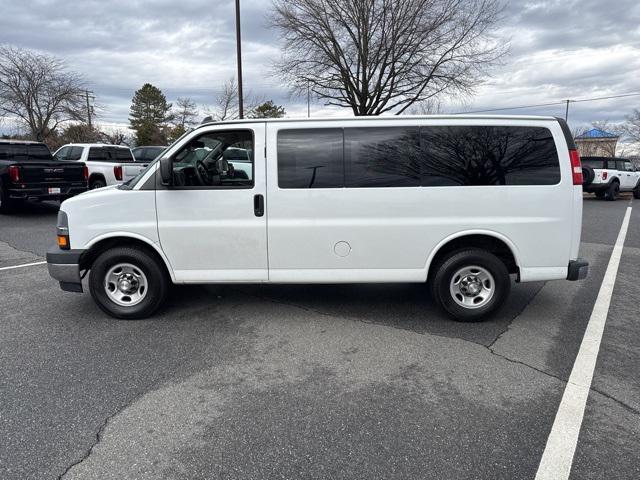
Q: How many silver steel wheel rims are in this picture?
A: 2